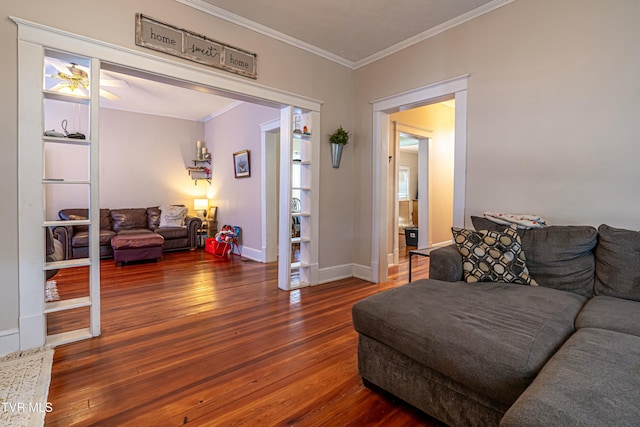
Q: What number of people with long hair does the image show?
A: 0